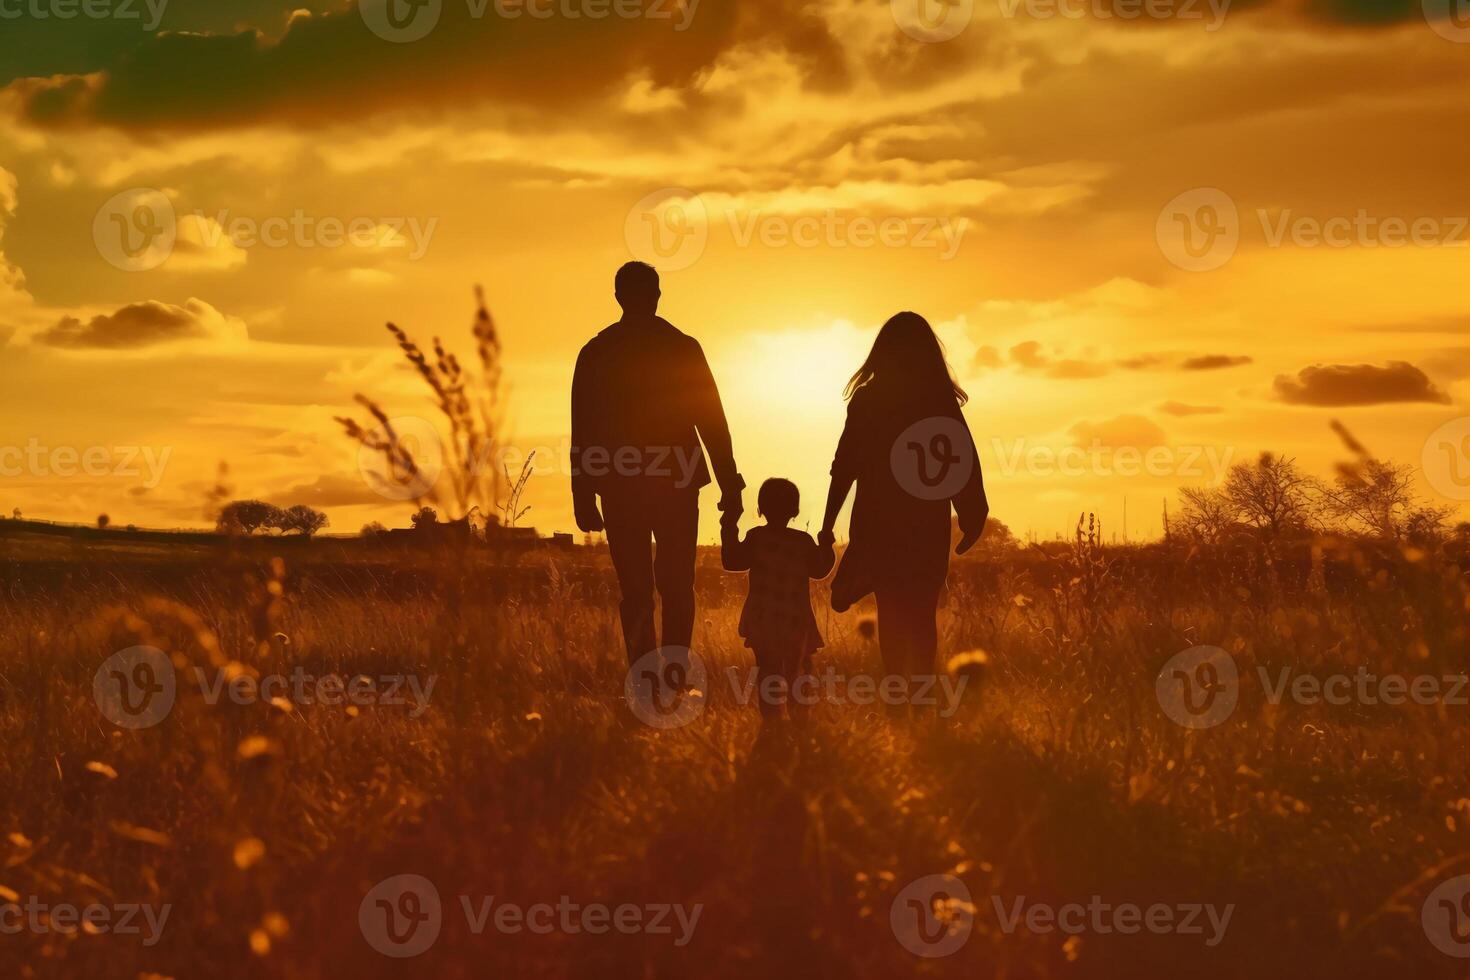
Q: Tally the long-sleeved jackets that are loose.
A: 2